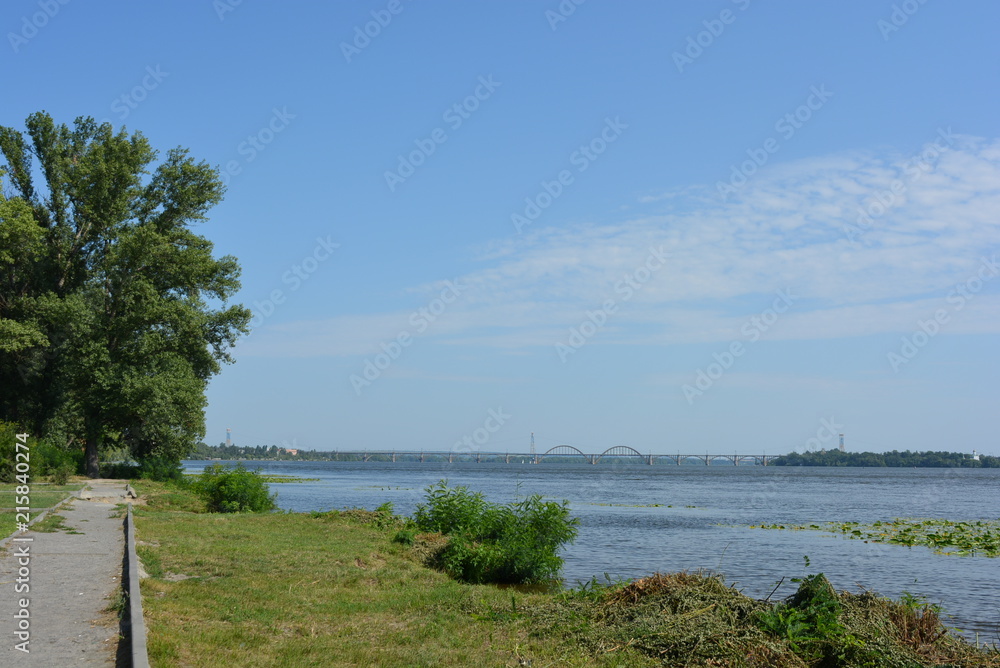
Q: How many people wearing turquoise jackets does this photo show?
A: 0